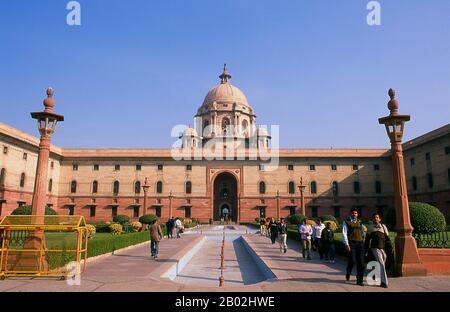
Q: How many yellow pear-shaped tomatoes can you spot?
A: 0